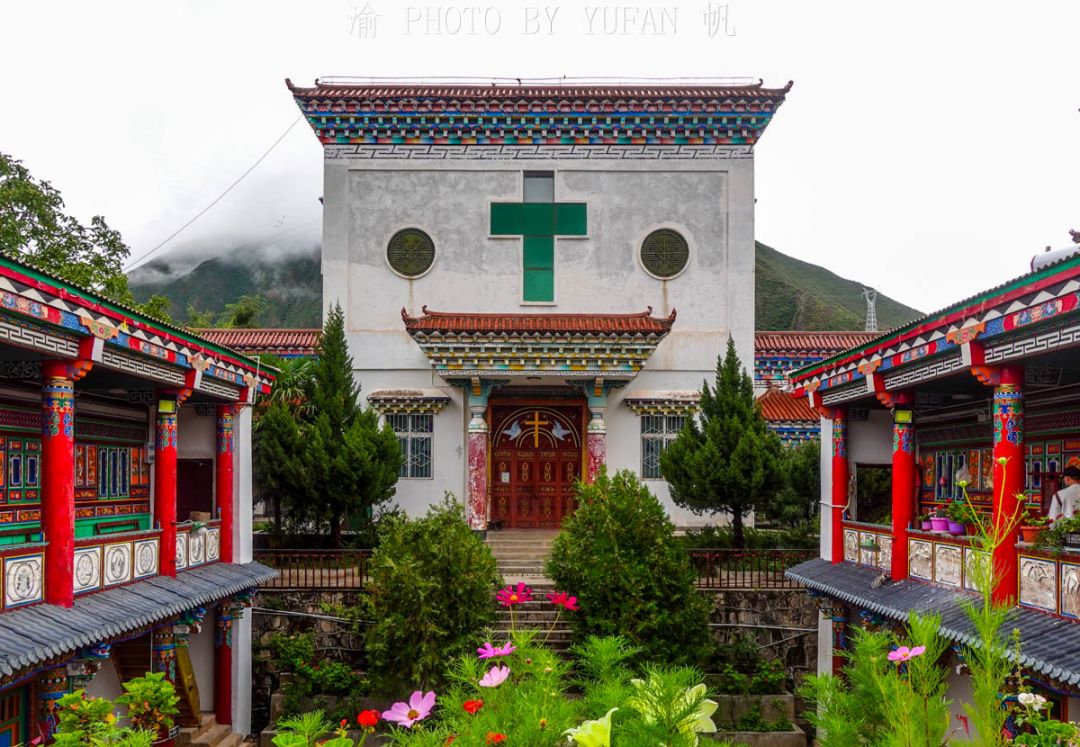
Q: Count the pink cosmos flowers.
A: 6